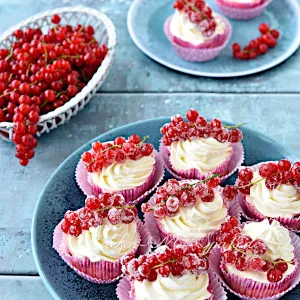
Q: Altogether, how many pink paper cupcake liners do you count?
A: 9